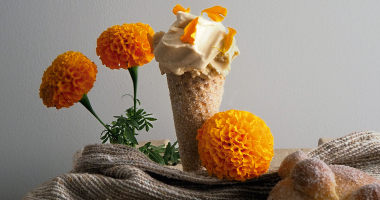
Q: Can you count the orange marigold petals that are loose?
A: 4